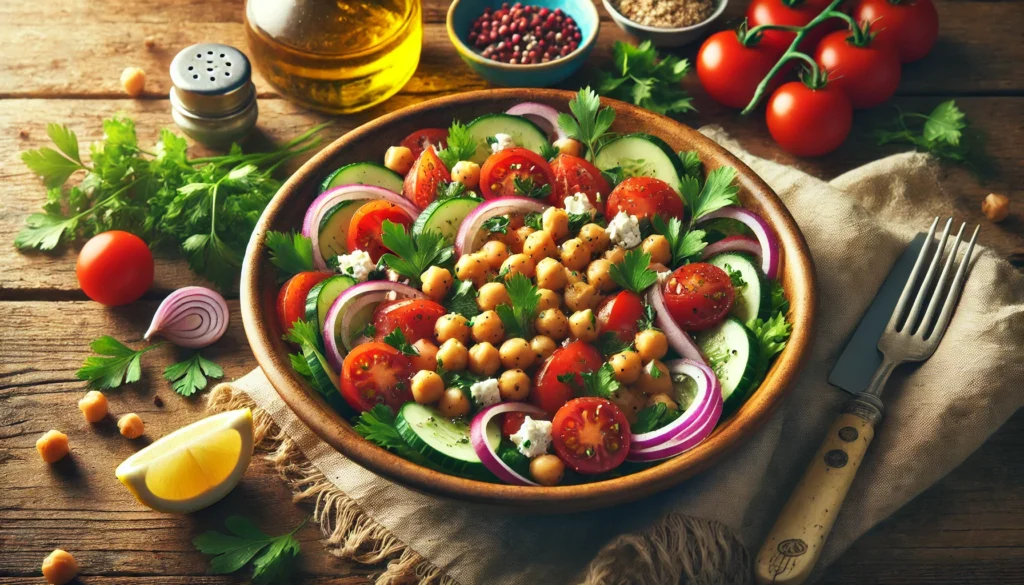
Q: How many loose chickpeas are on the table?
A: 6